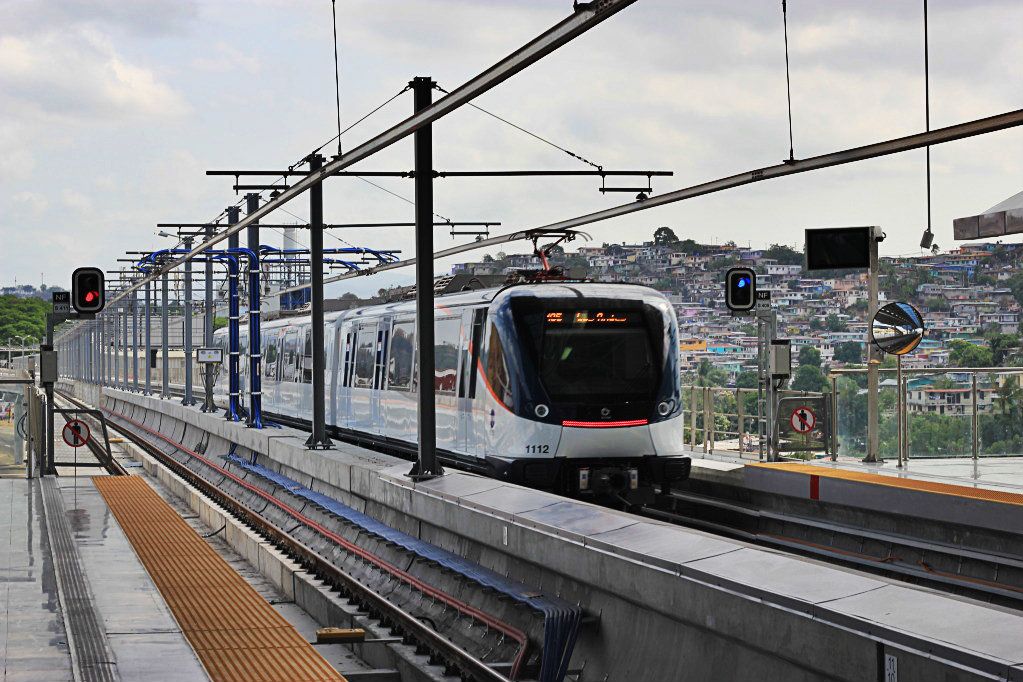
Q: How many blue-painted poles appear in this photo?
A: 2